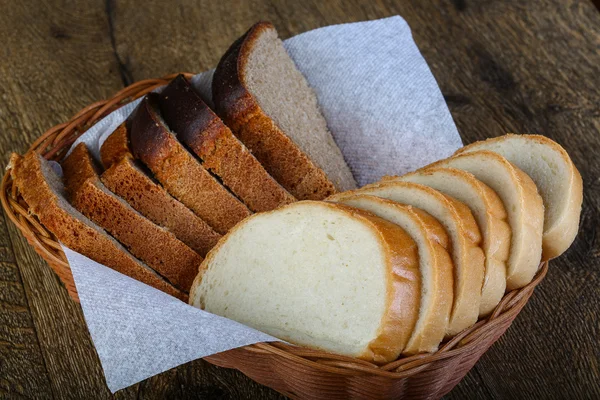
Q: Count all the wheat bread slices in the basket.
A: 6